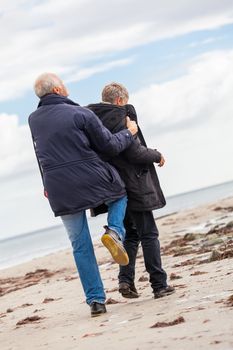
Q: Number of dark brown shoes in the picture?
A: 2